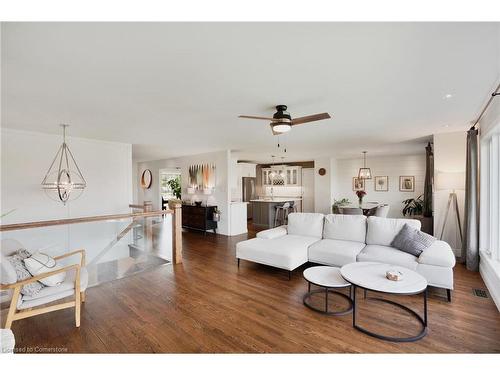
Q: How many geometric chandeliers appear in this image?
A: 2